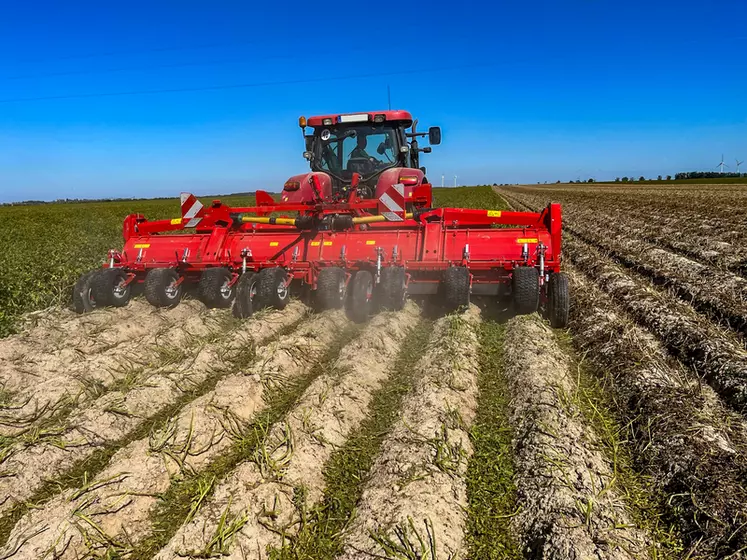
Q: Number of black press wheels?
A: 12